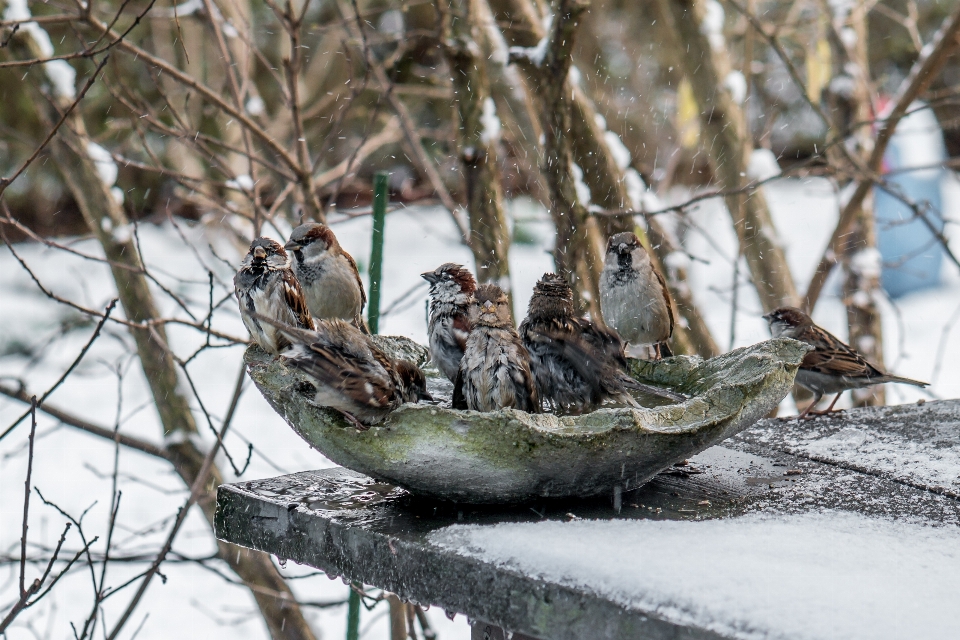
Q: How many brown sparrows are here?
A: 8